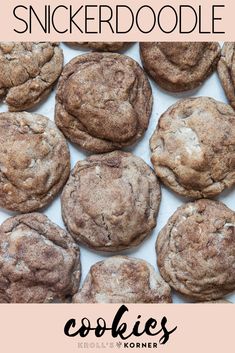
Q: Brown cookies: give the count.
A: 11